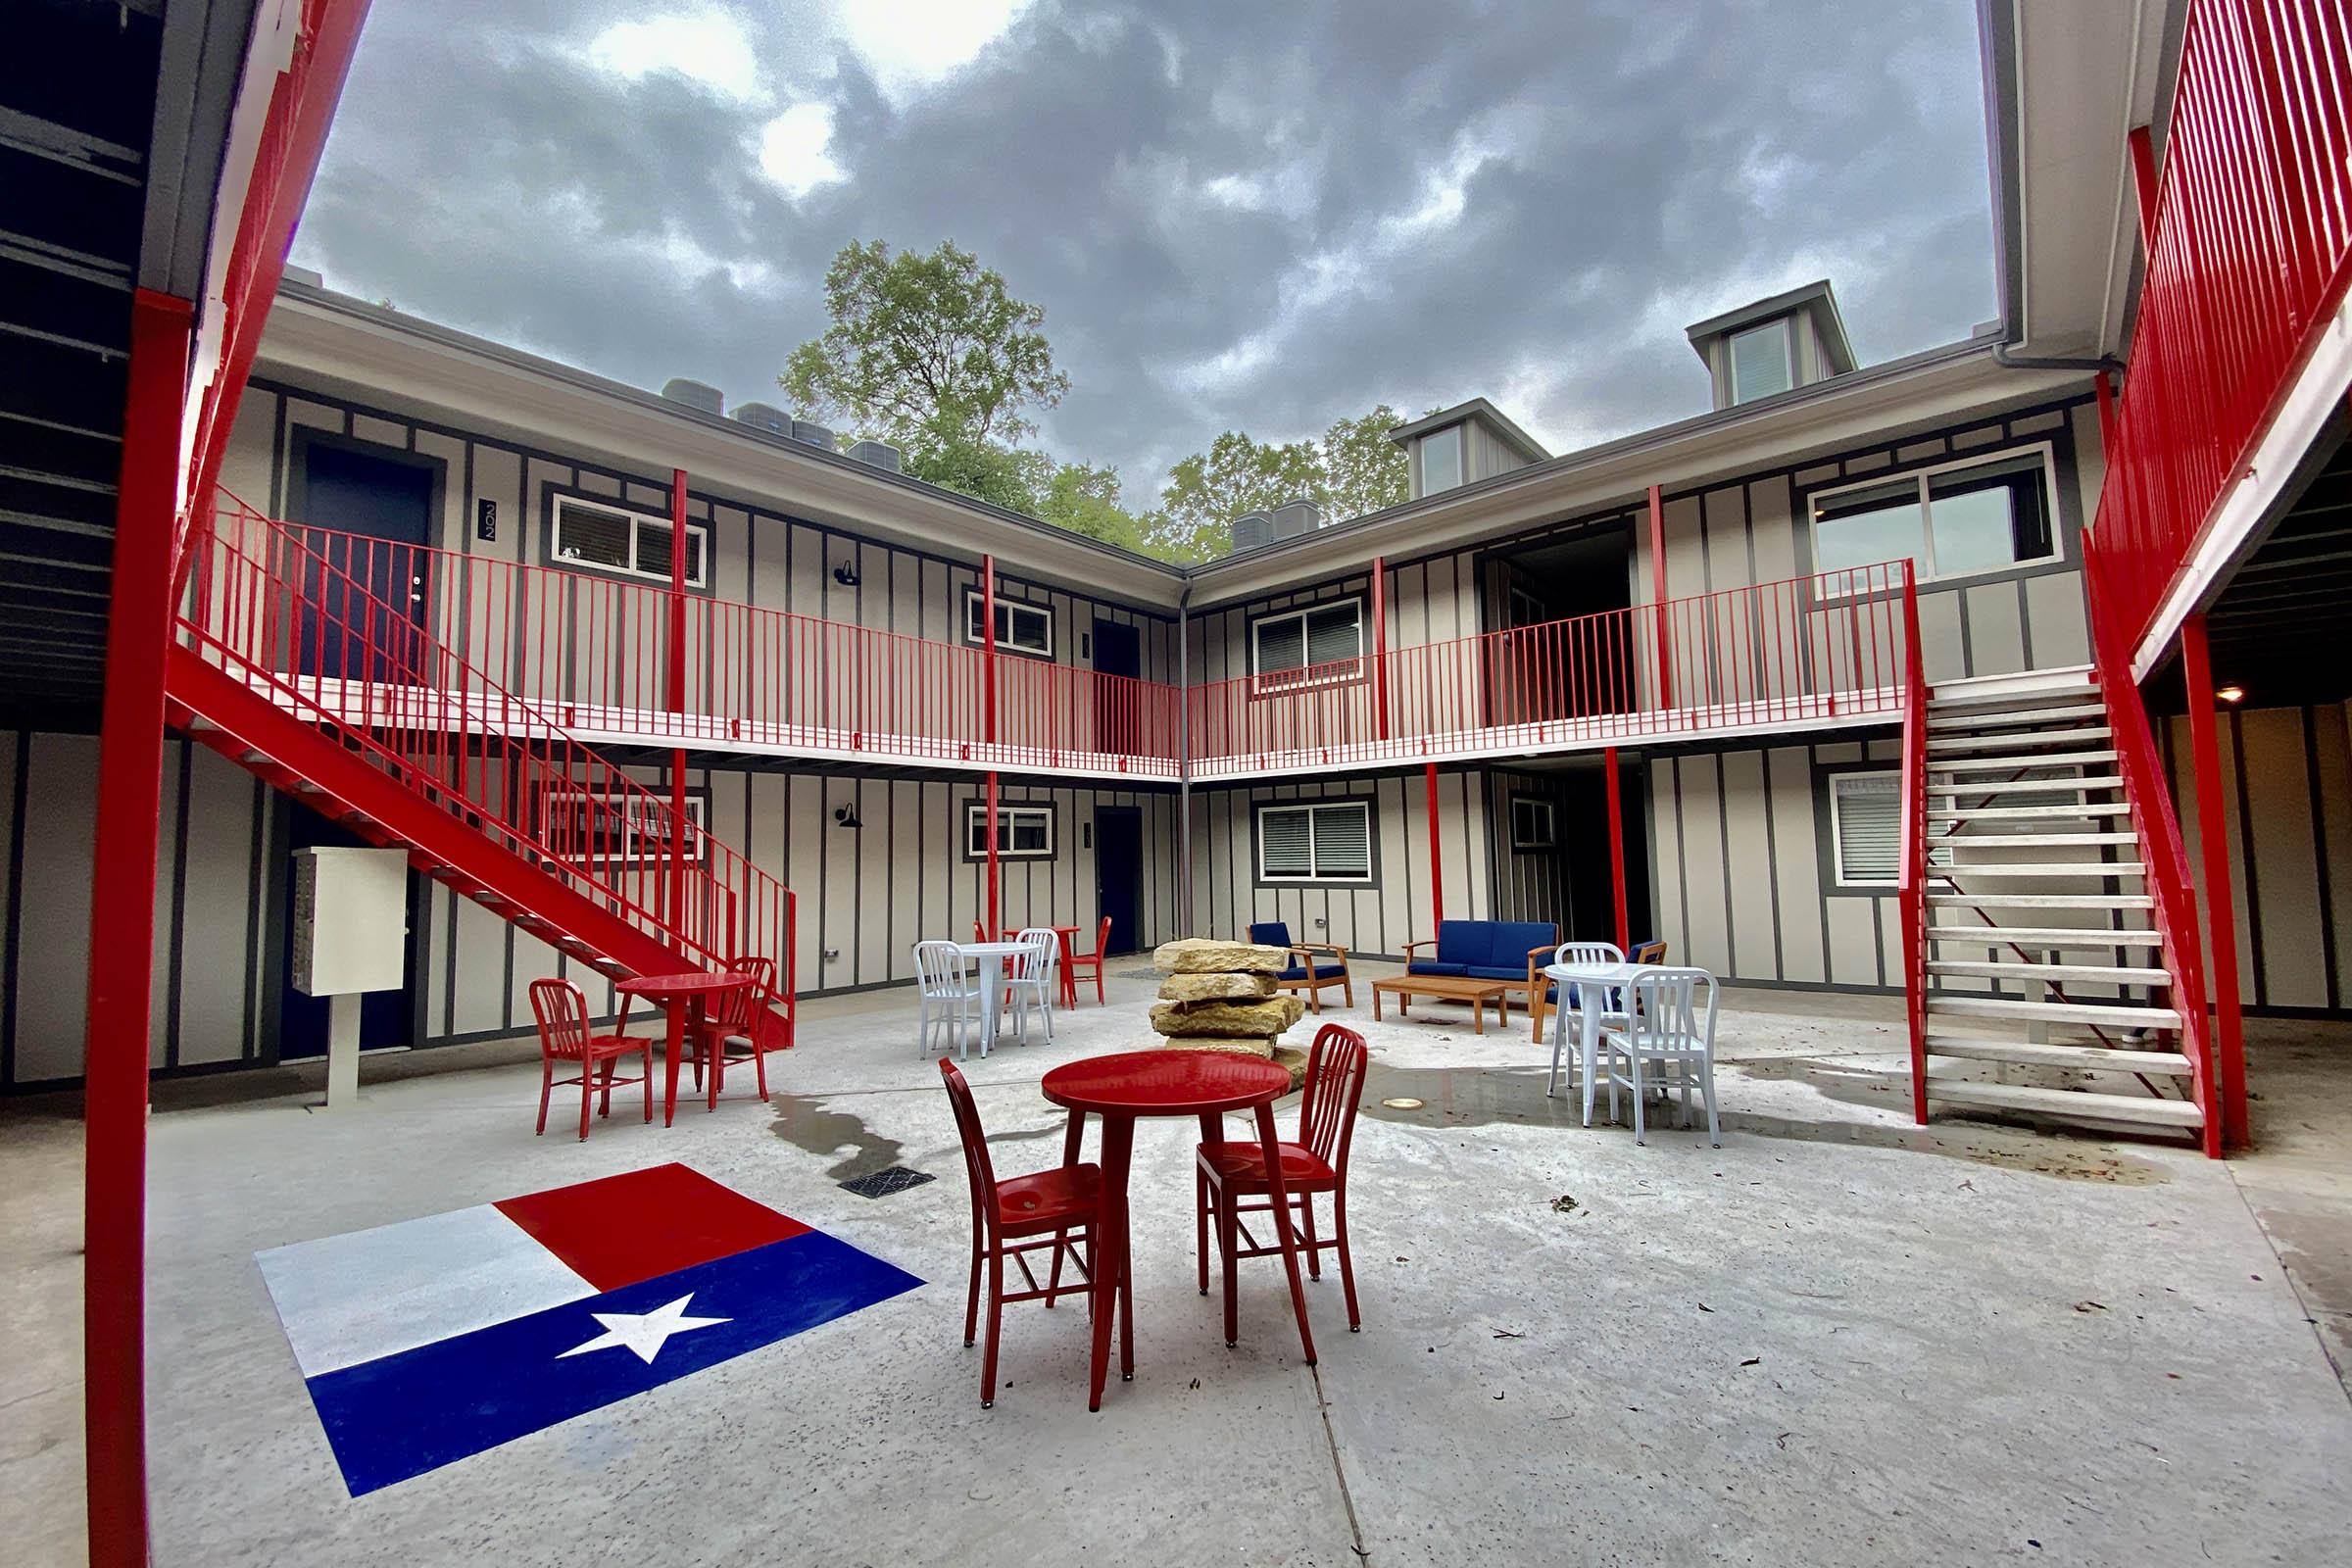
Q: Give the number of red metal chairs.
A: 6